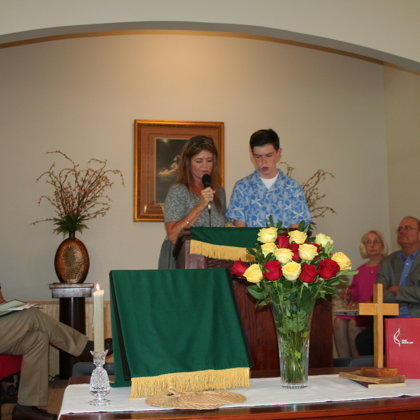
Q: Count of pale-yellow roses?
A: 9